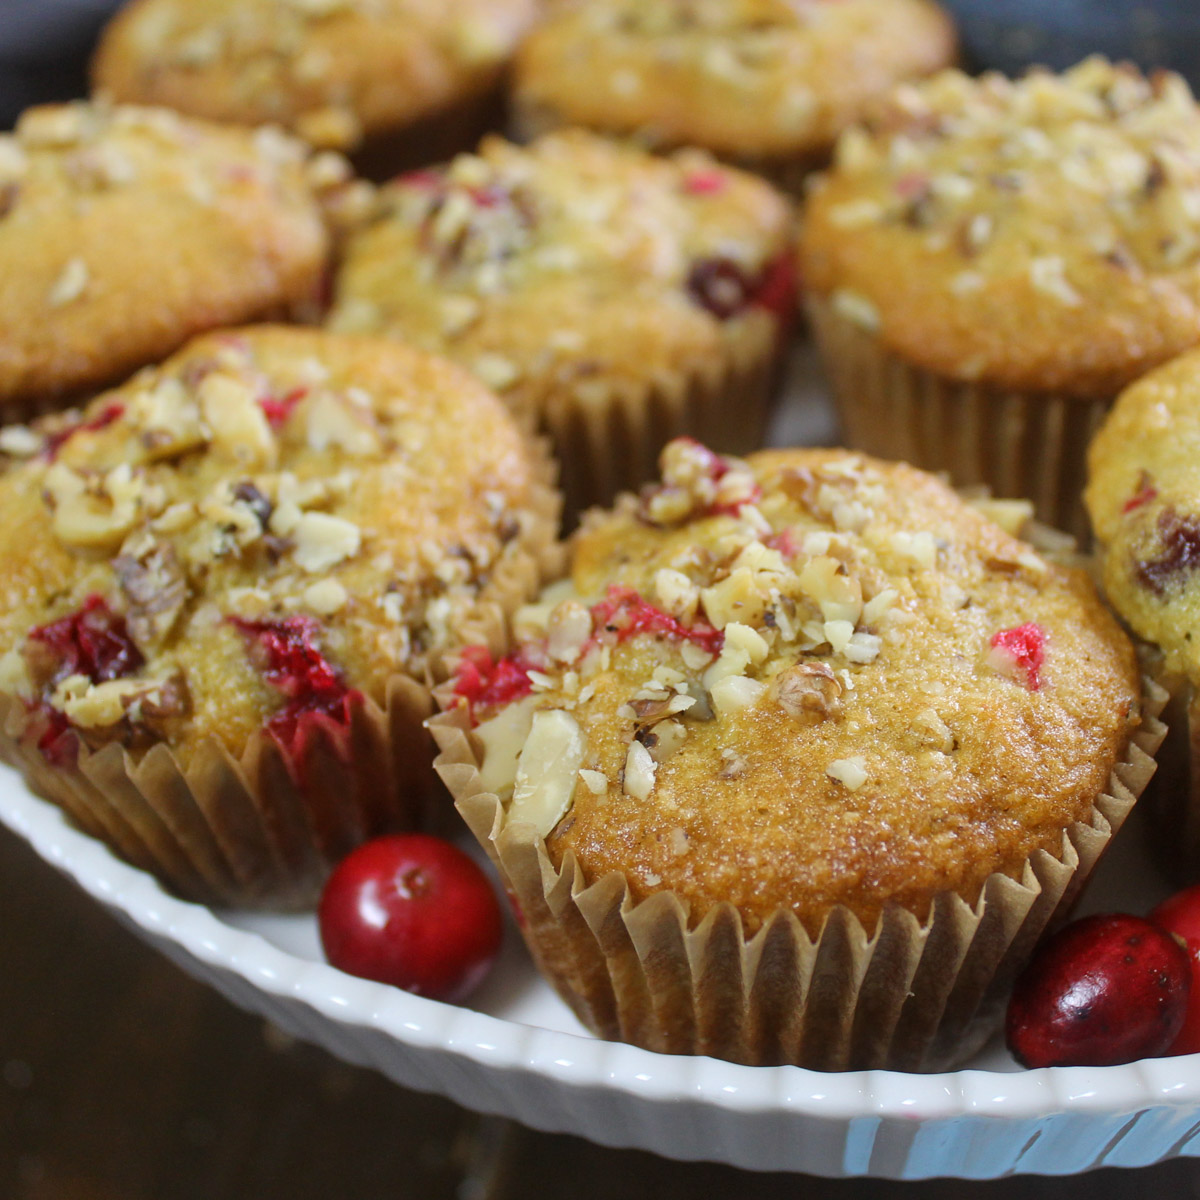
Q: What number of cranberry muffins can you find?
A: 8